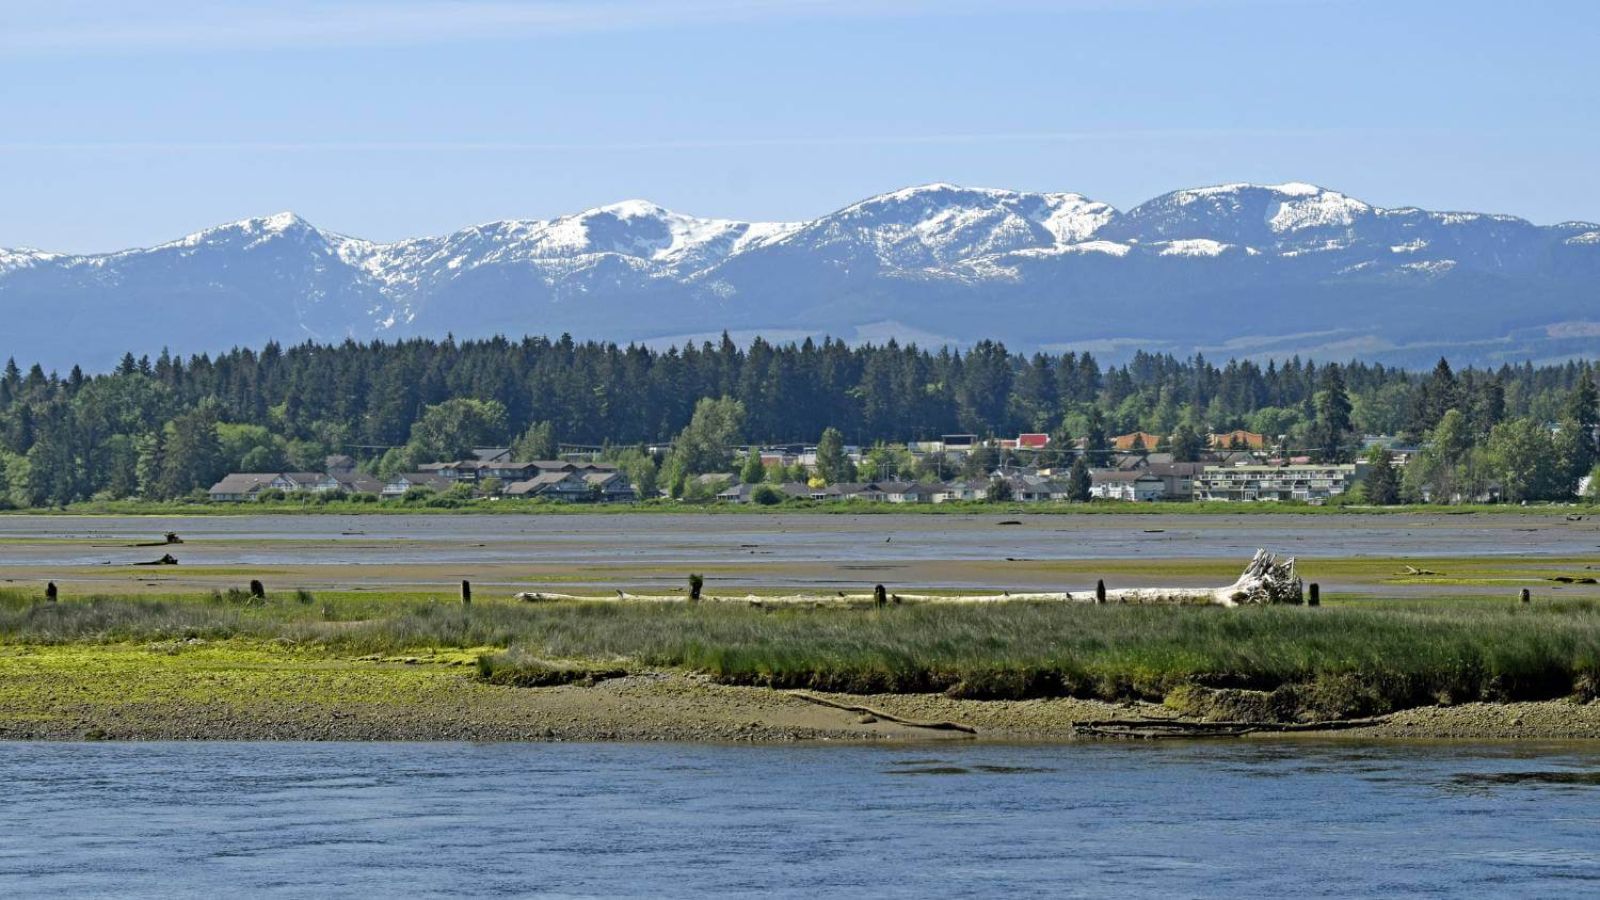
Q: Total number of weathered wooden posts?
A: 8